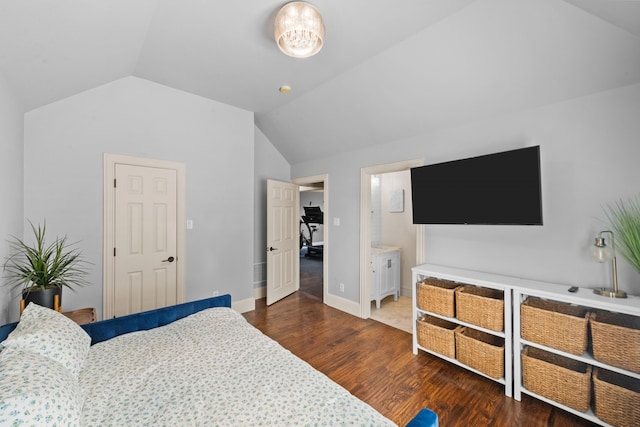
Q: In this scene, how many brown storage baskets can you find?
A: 8